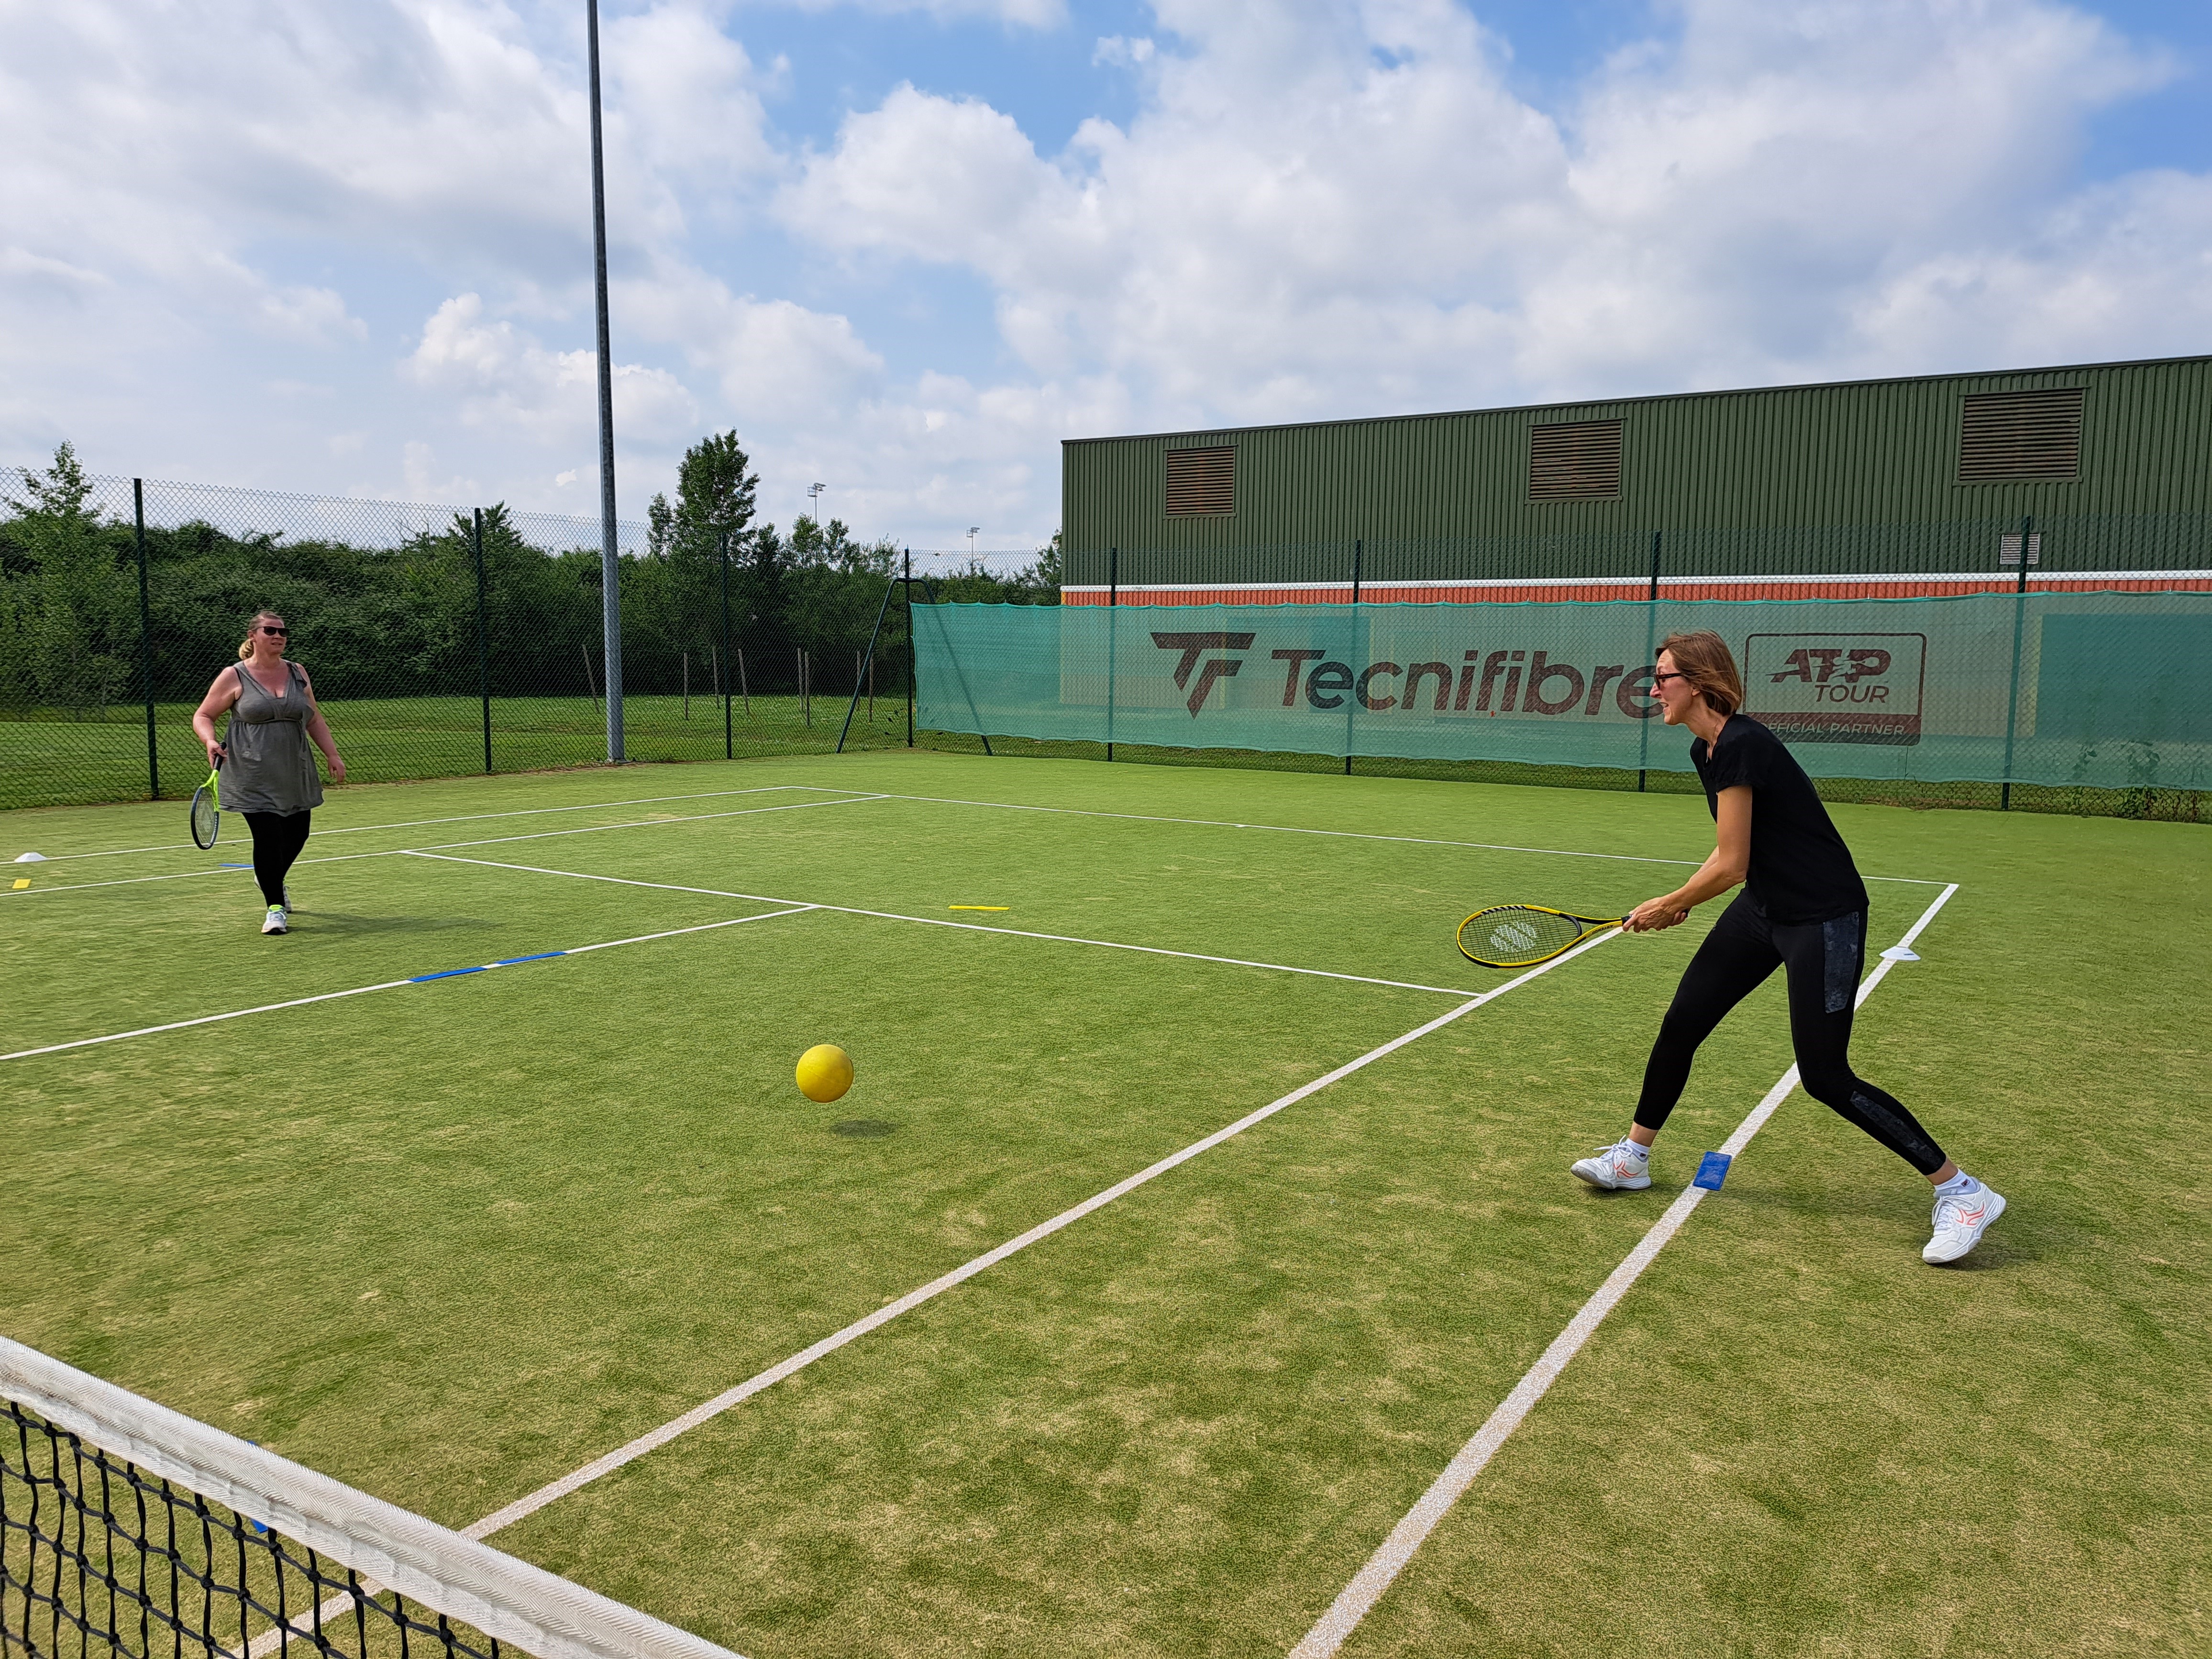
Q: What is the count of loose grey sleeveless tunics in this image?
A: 1